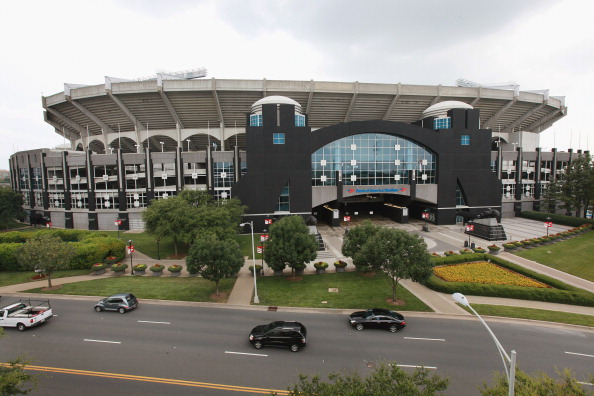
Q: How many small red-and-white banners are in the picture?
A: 10